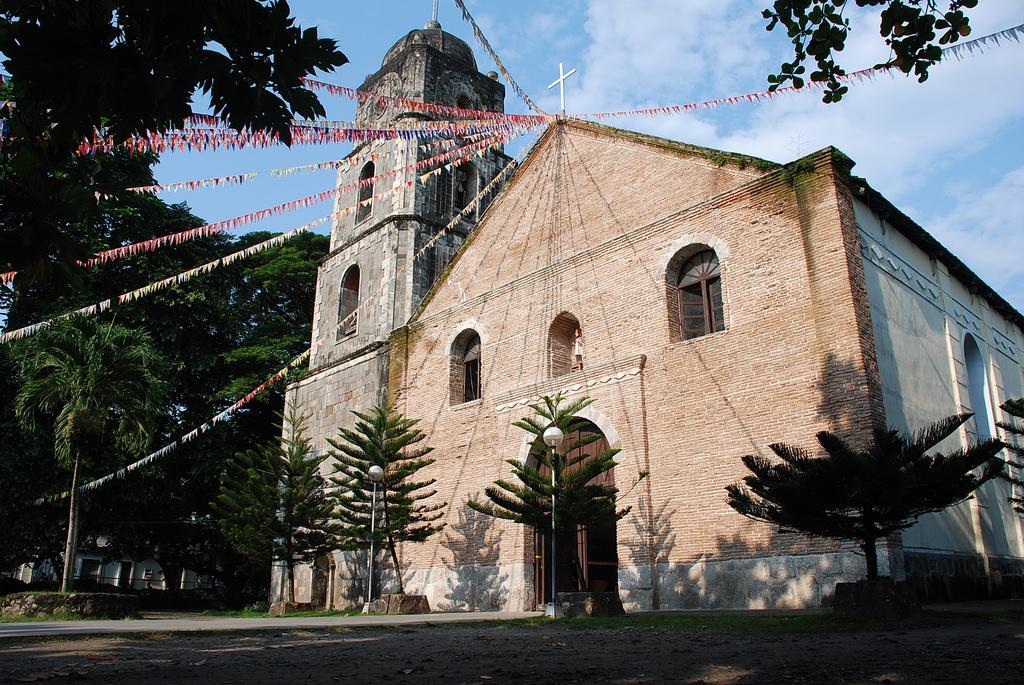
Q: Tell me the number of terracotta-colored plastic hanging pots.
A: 0